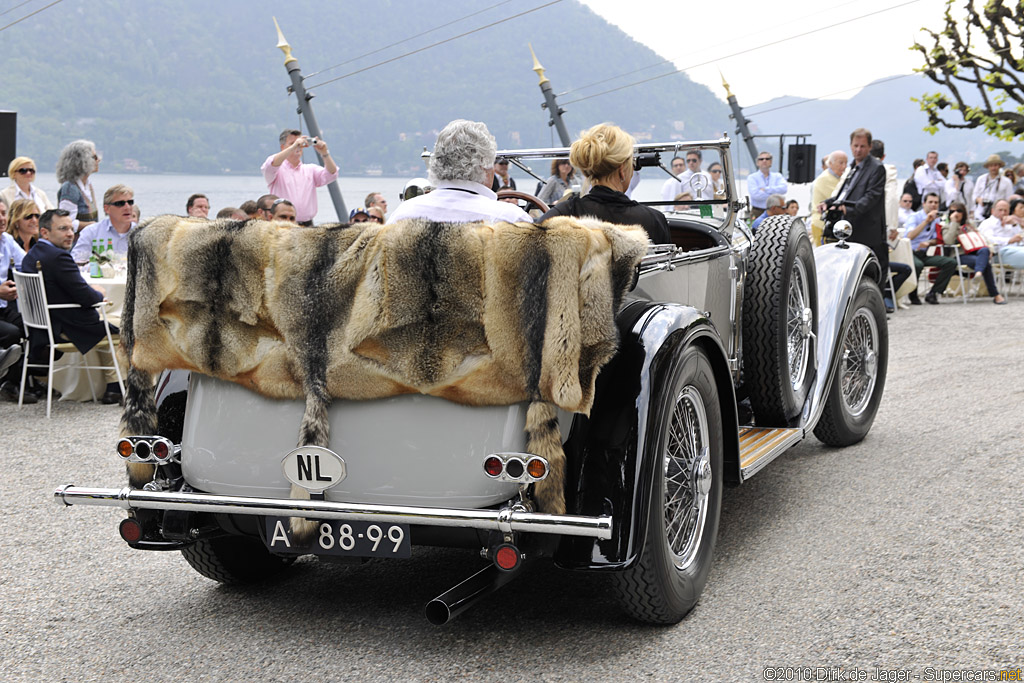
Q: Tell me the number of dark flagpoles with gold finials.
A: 3